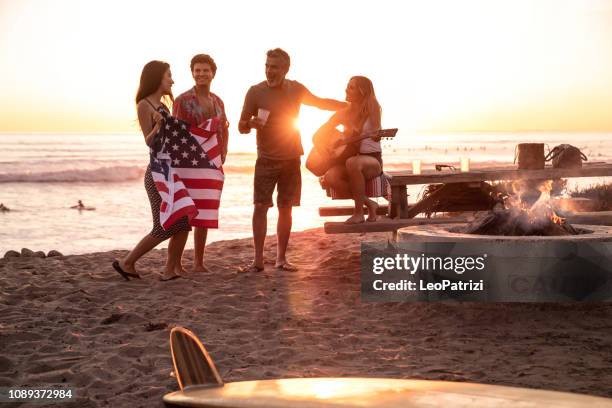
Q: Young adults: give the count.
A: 3